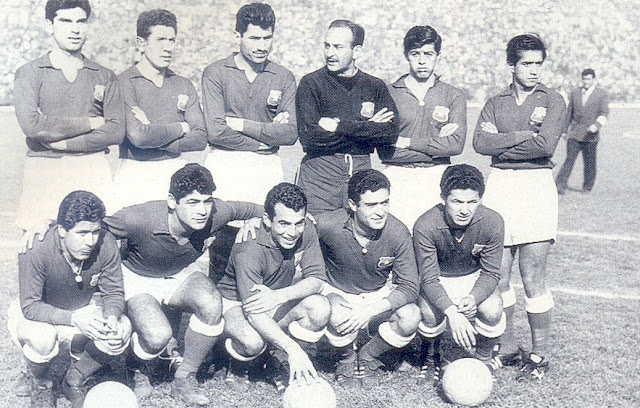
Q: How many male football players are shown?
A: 11